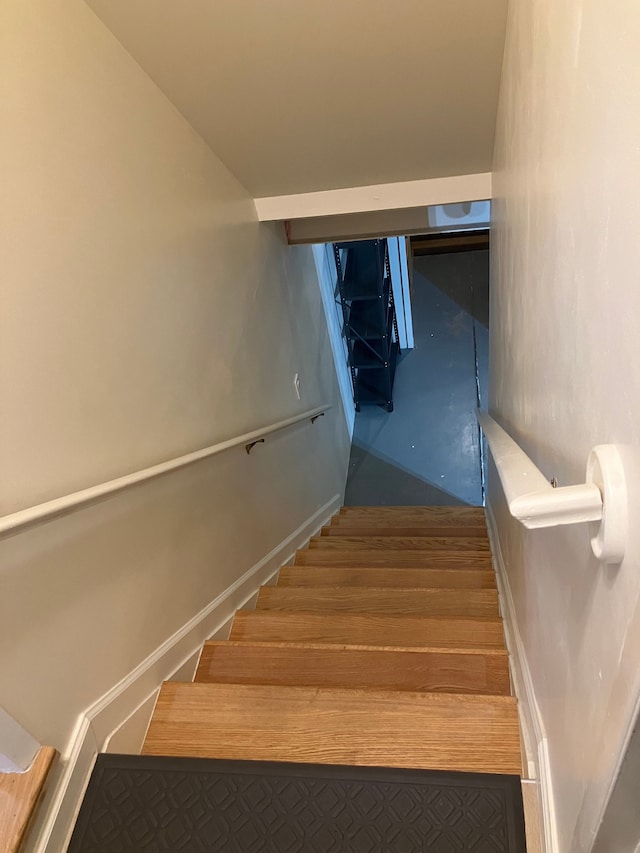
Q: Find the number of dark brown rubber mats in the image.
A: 1